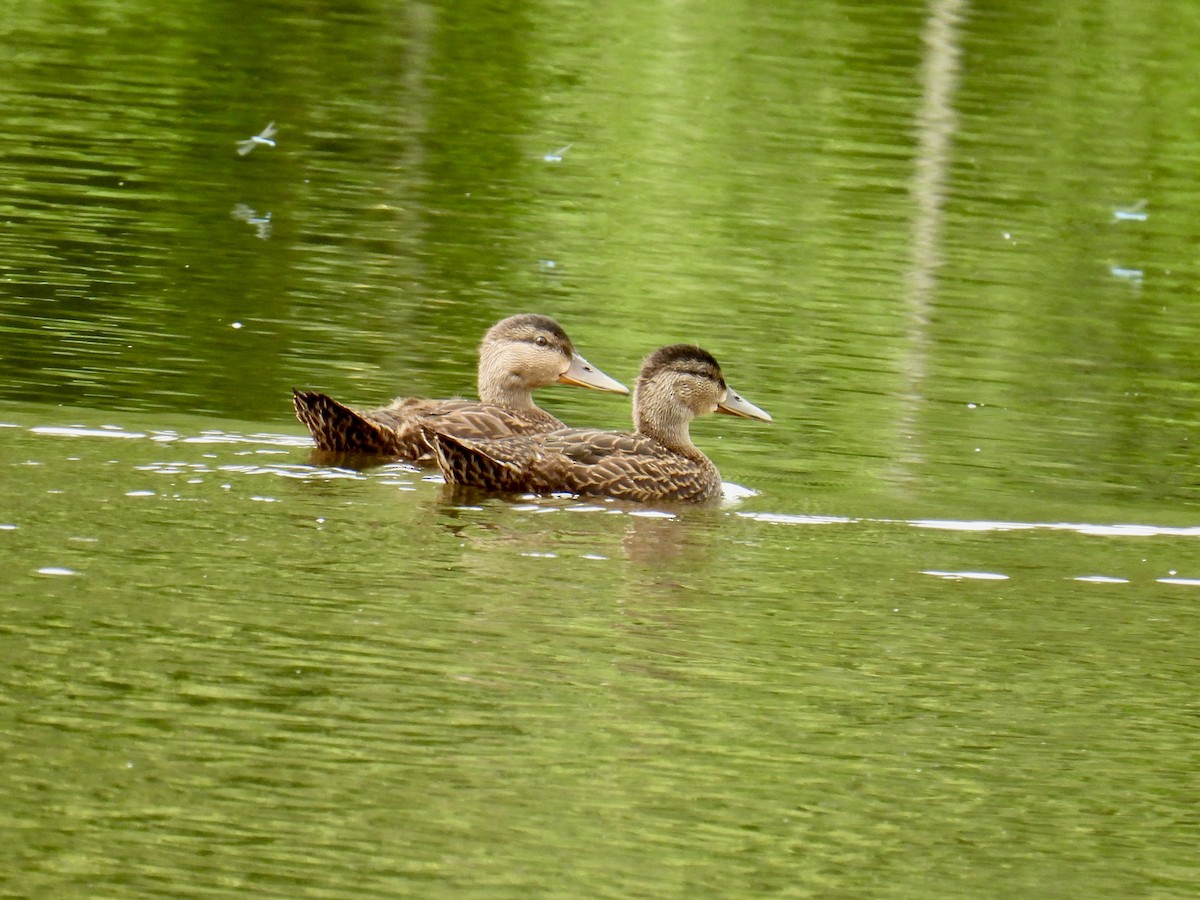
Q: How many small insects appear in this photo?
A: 3